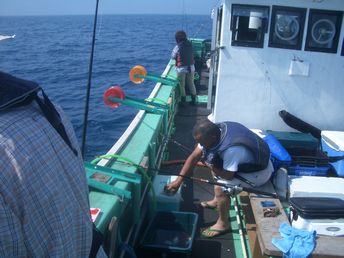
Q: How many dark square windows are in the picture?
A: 3